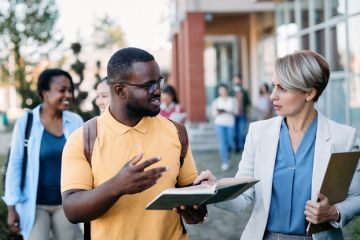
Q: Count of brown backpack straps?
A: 2